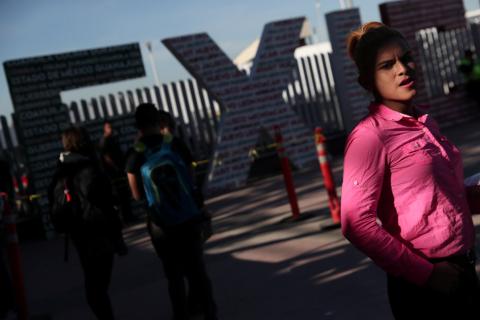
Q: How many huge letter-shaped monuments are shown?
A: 4